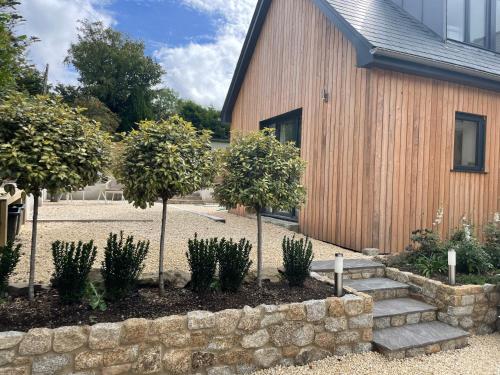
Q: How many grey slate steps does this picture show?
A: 4